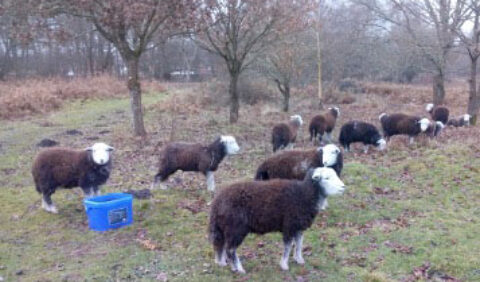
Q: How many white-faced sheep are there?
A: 11